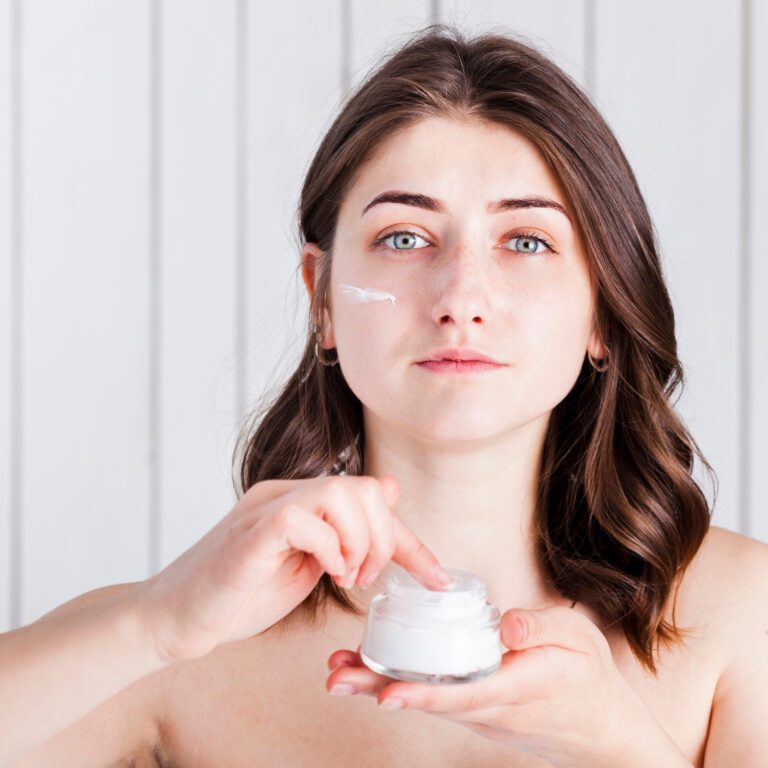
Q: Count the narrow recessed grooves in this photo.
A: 7